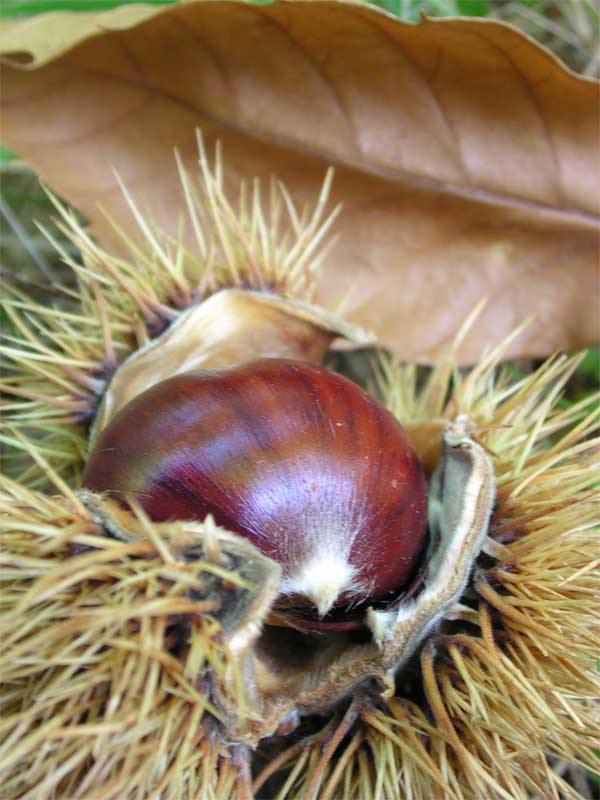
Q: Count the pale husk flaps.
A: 3